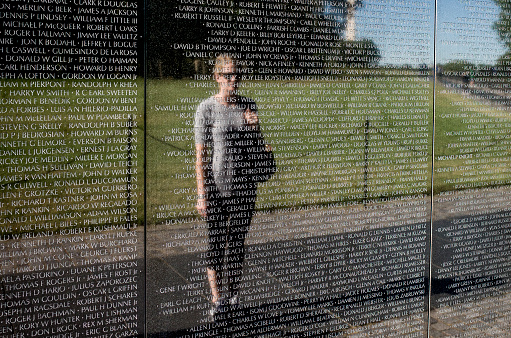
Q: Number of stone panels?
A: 3